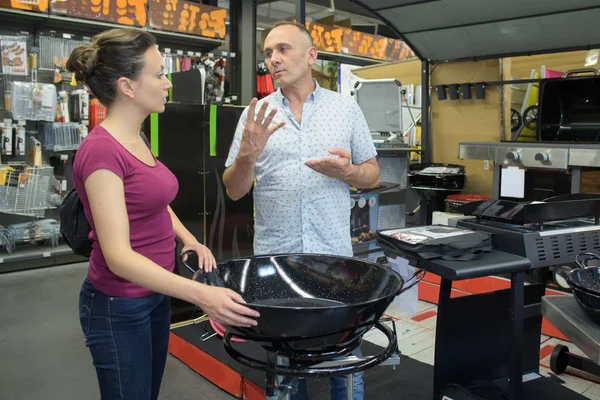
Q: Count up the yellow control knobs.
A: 0